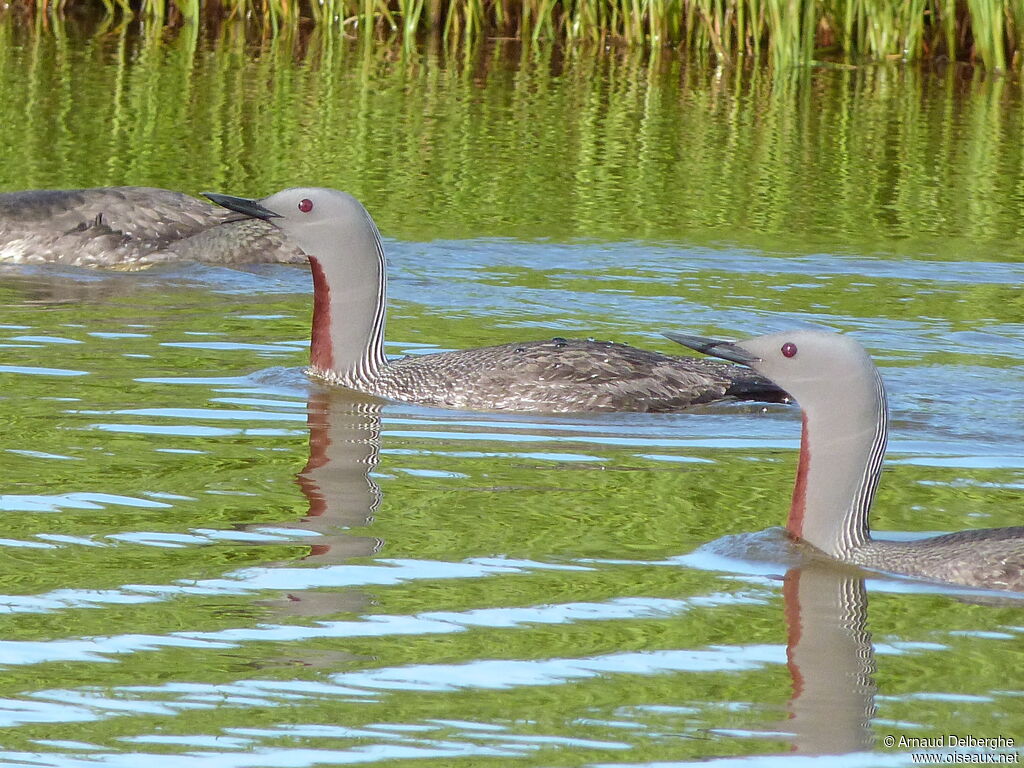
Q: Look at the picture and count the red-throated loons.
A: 3